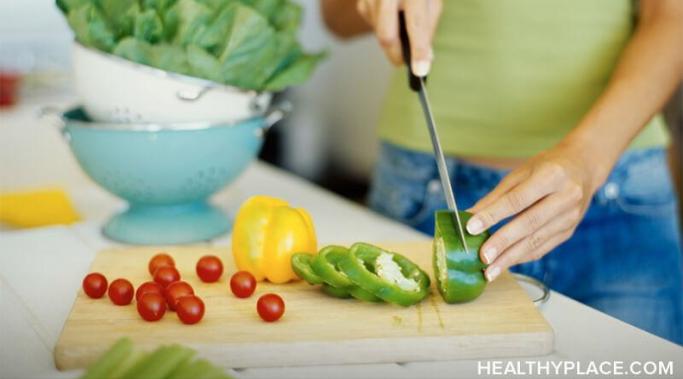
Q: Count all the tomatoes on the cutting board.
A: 11